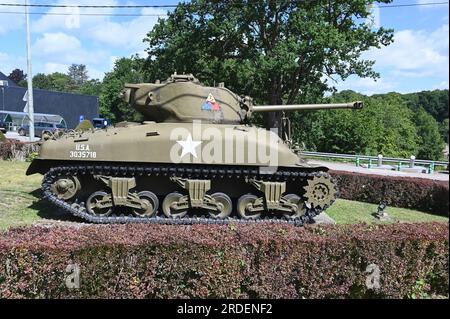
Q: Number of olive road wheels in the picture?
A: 6